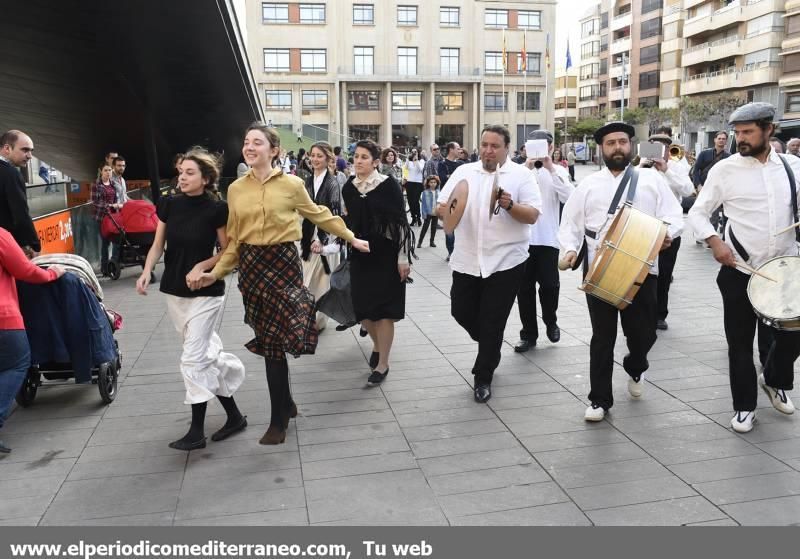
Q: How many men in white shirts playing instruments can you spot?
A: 5